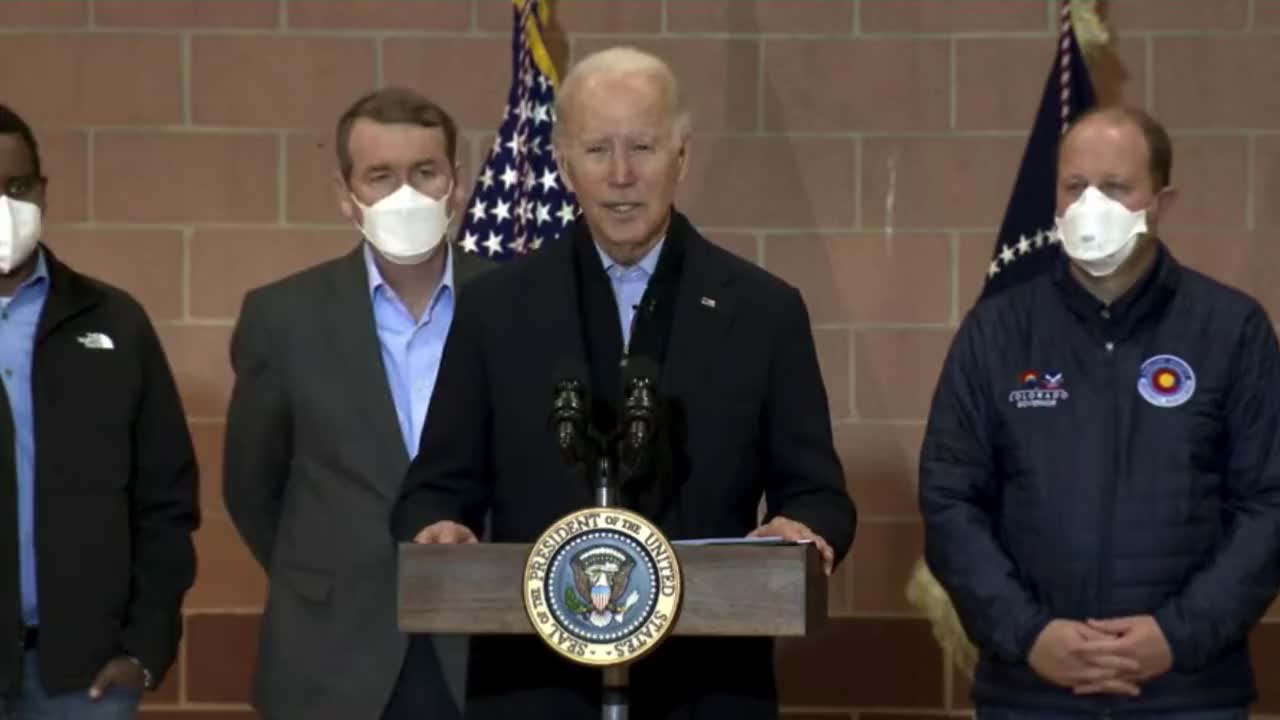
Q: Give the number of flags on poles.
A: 2